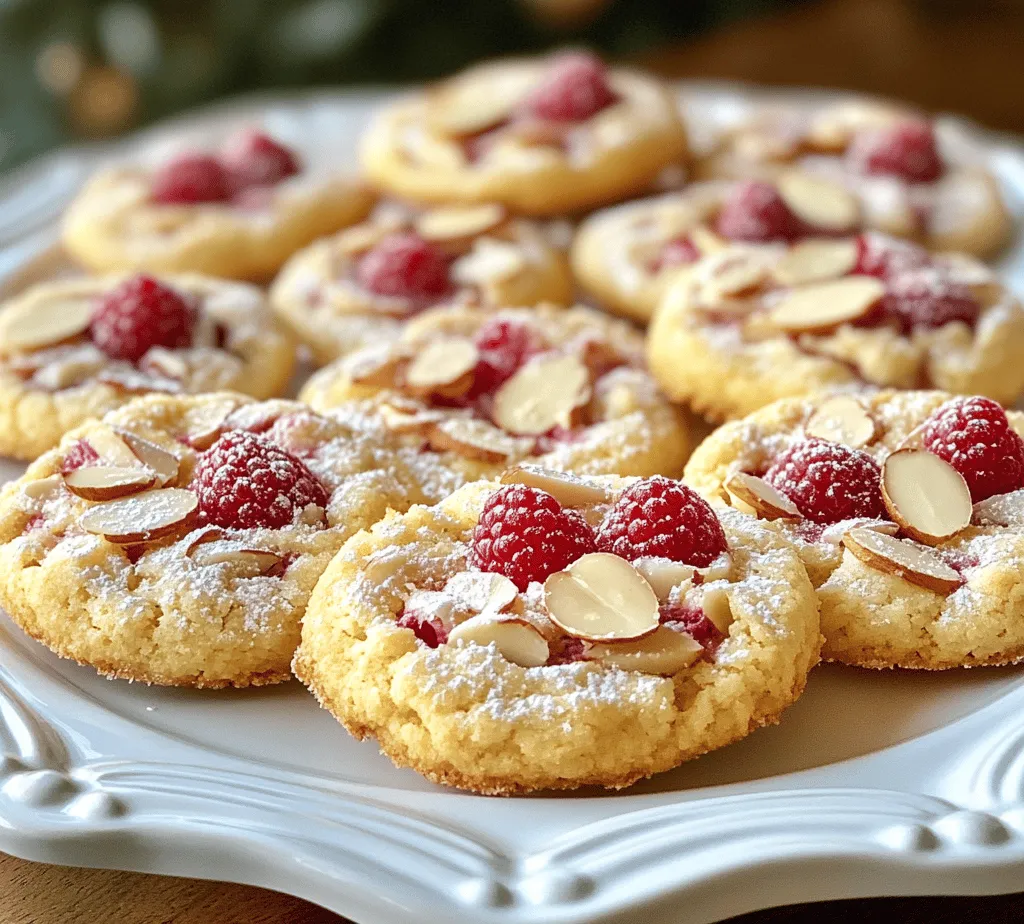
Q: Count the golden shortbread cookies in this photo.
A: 11